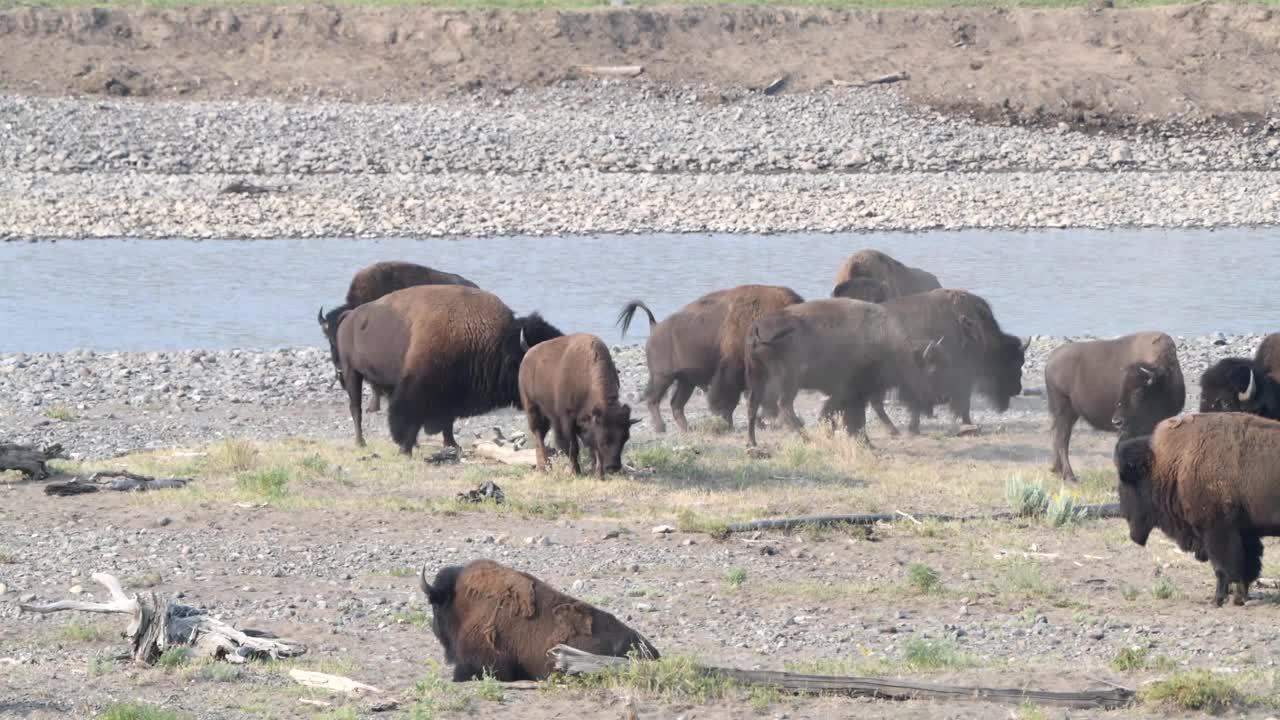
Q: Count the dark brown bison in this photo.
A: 11